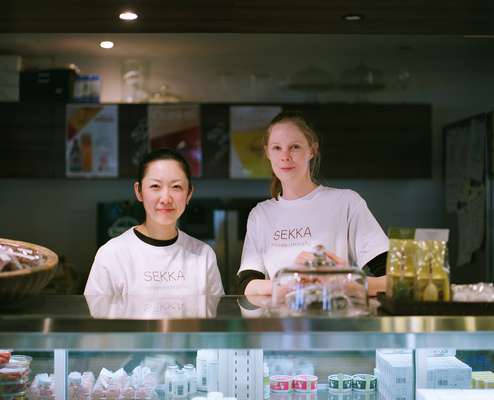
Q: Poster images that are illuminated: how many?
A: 3